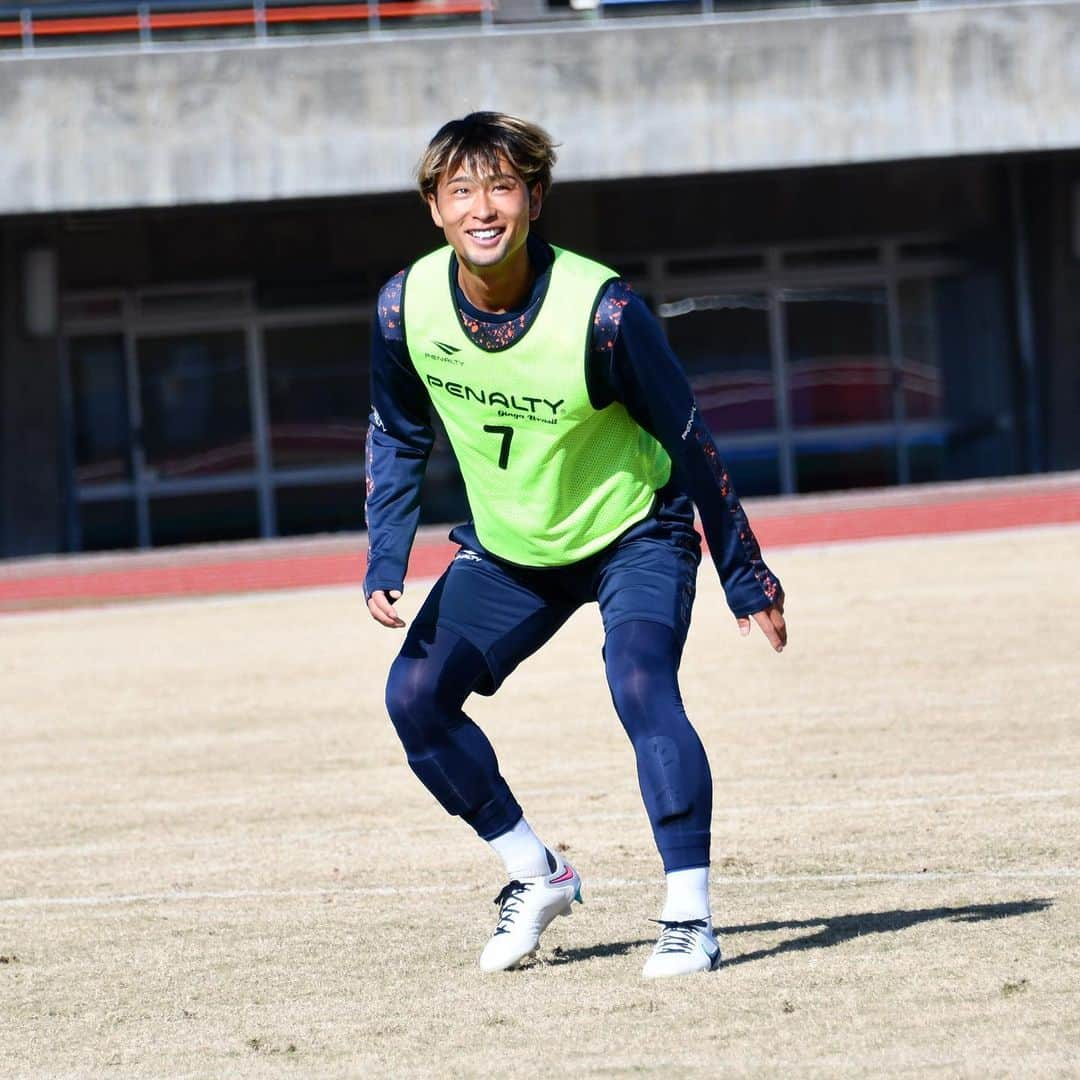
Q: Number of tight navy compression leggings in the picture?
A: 1